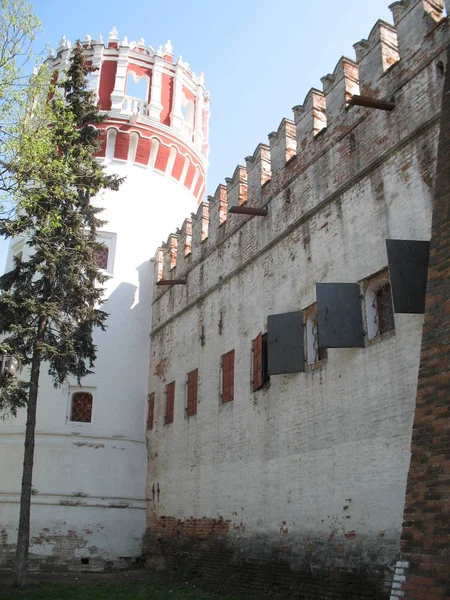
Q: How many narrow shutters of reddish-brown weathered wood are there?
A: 5